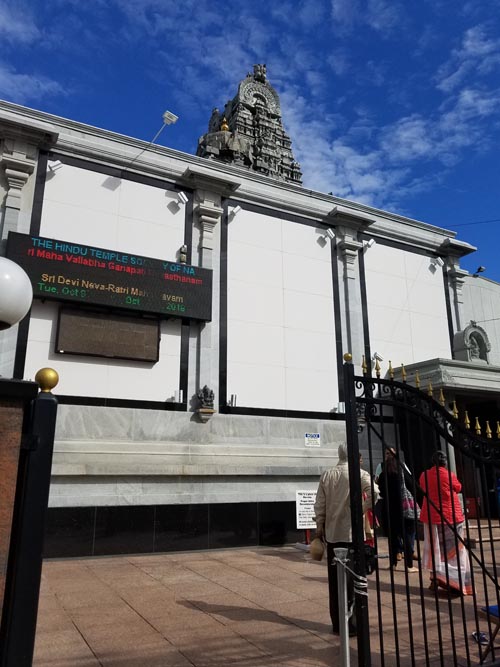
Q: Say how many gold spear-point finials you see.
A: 12